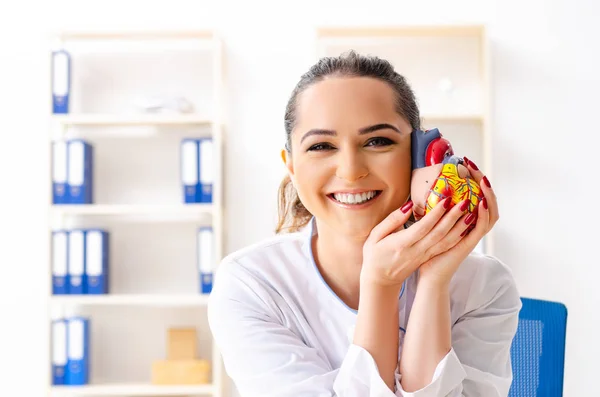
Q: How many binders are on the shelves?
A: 11